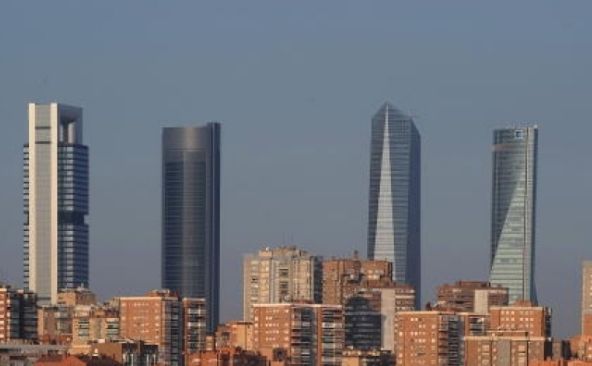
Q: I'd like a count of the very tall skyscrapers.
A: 4